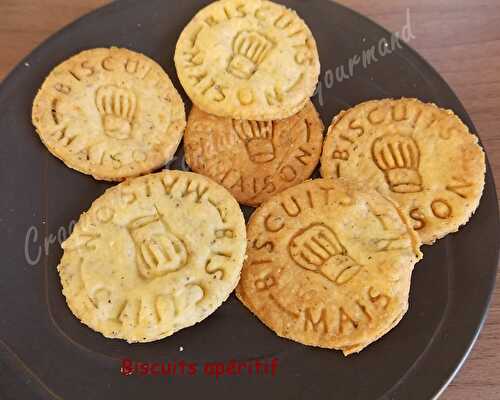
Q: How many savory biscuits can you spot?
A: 6